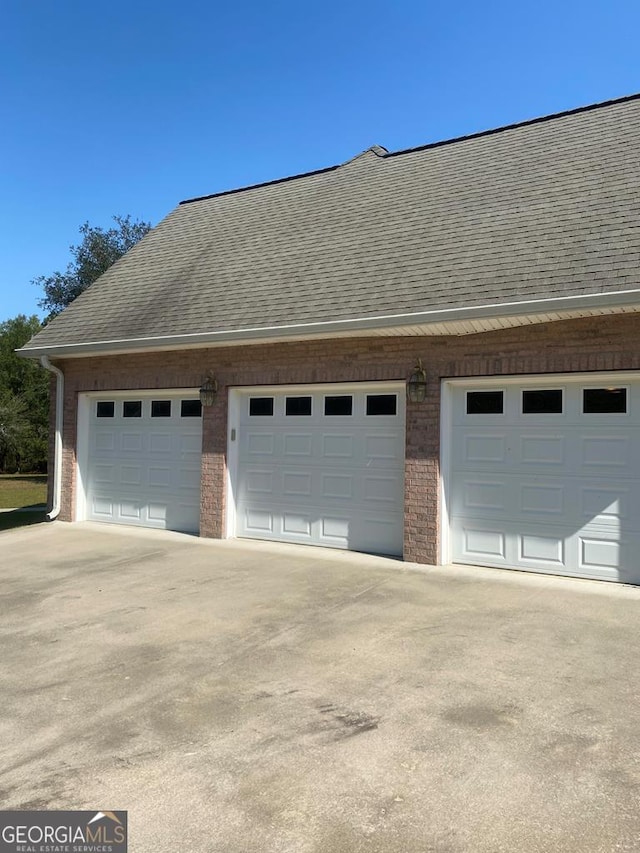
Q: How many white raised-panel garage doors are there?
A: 3